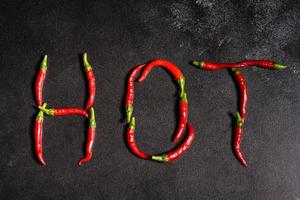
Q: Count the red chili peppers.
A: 14